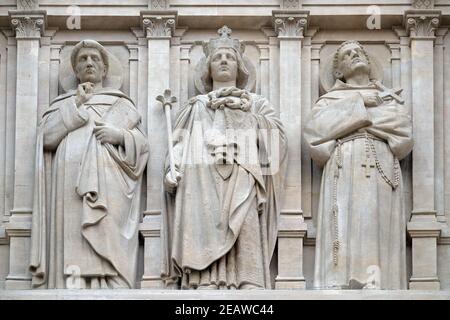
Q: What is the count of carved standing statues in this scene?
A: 3